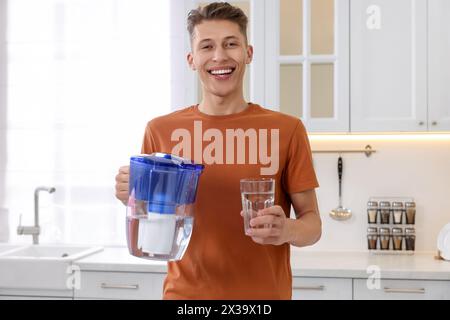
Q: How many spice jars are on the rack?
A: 8